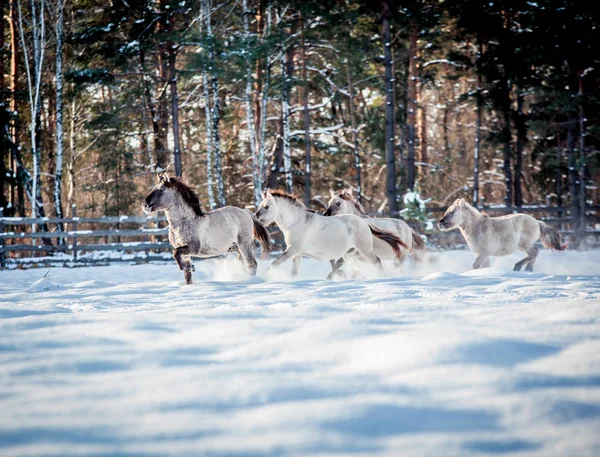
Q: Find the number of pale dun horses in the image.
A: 4